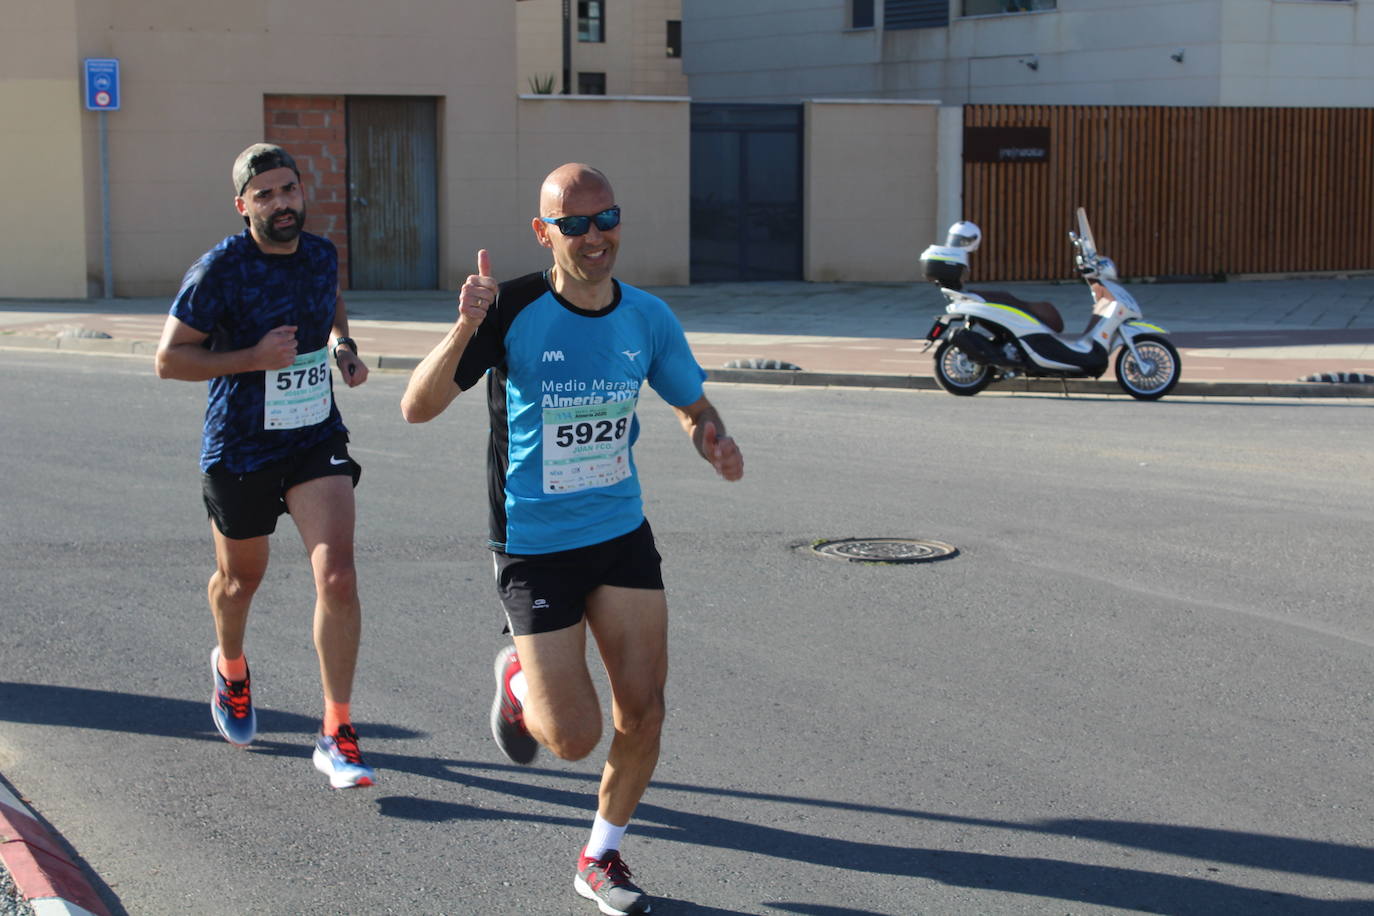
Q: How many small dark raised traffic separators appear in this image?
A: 3